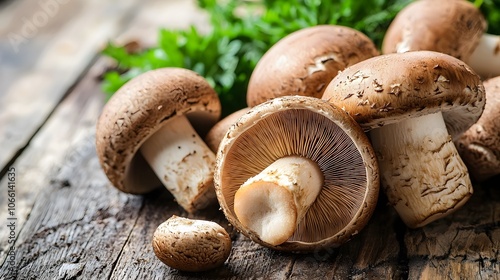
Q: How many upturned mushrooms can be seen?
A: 1